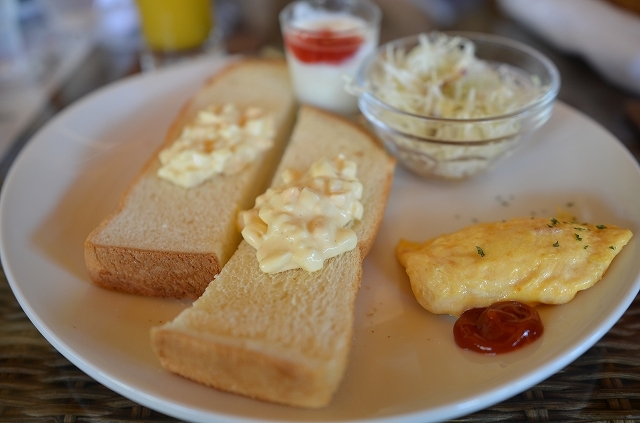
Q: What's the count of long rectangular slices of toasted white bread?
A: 2